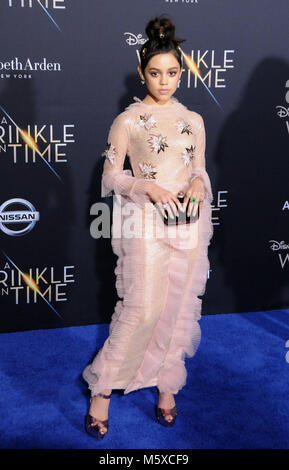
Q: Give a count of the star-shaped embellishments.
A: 6